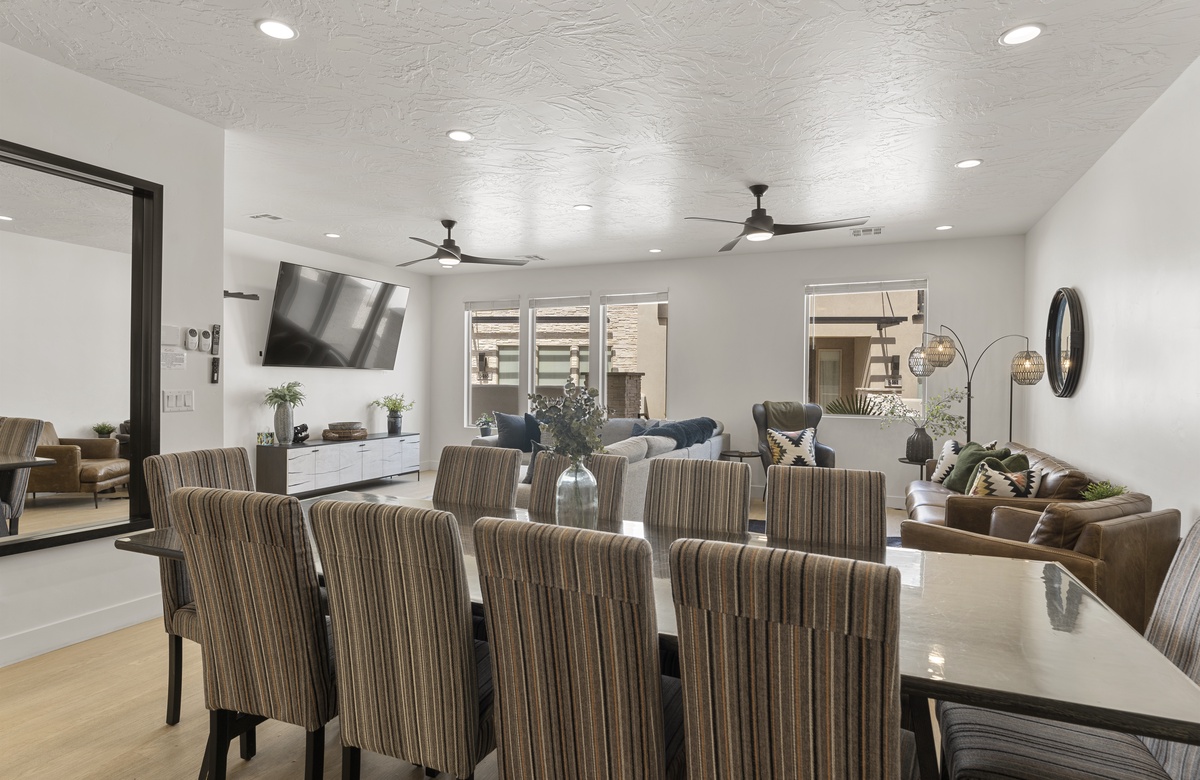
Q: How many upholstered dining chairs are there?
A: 10